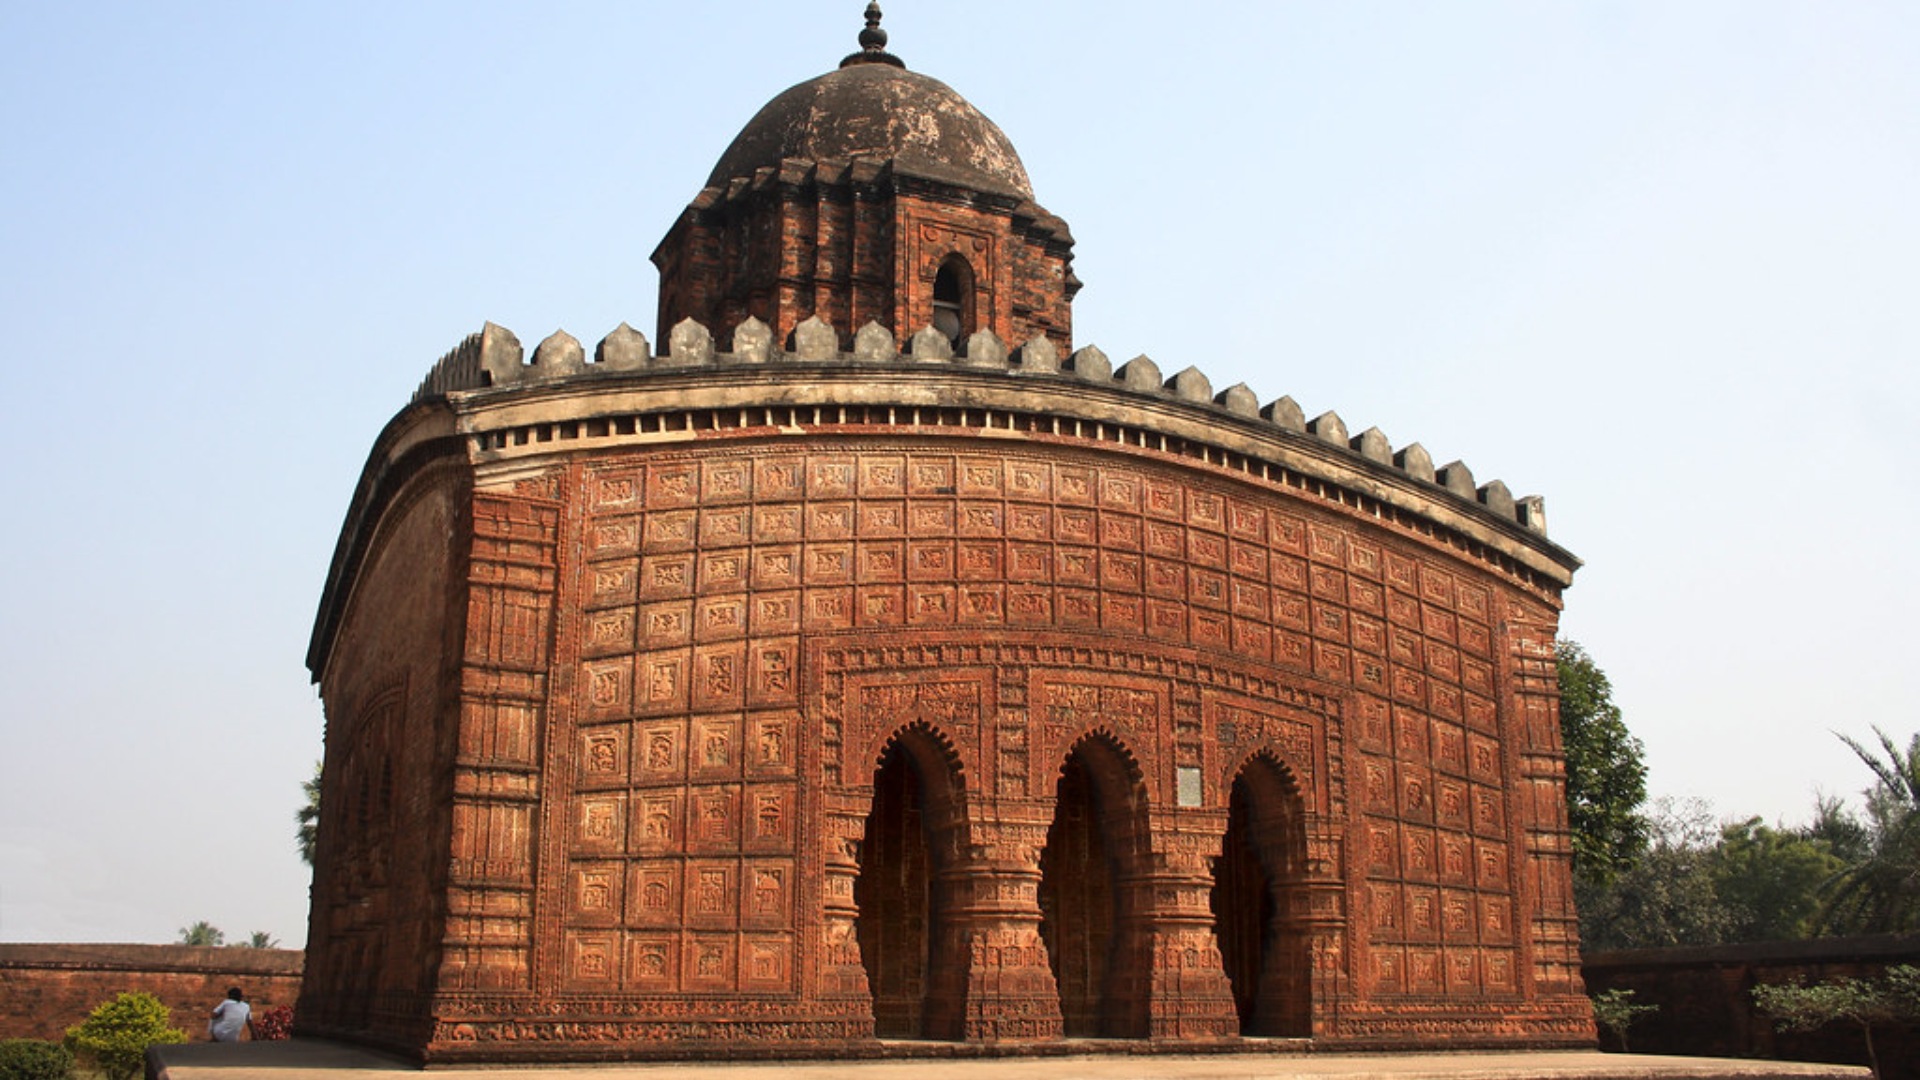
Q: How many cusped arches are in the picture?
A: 3